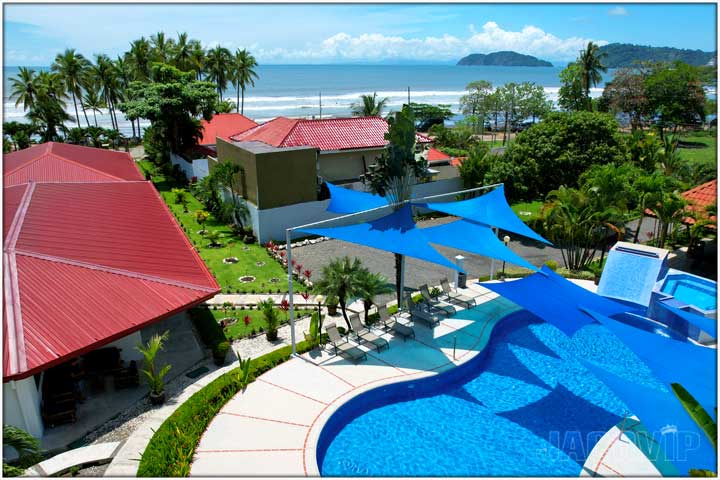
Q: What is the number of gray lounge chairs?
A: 6